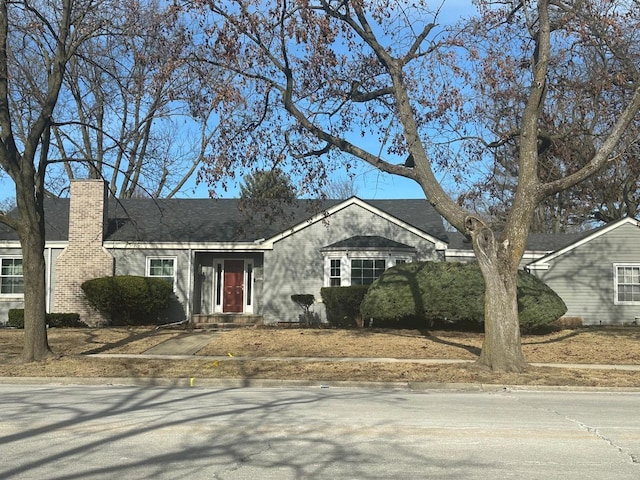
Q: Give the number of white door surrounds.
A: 1